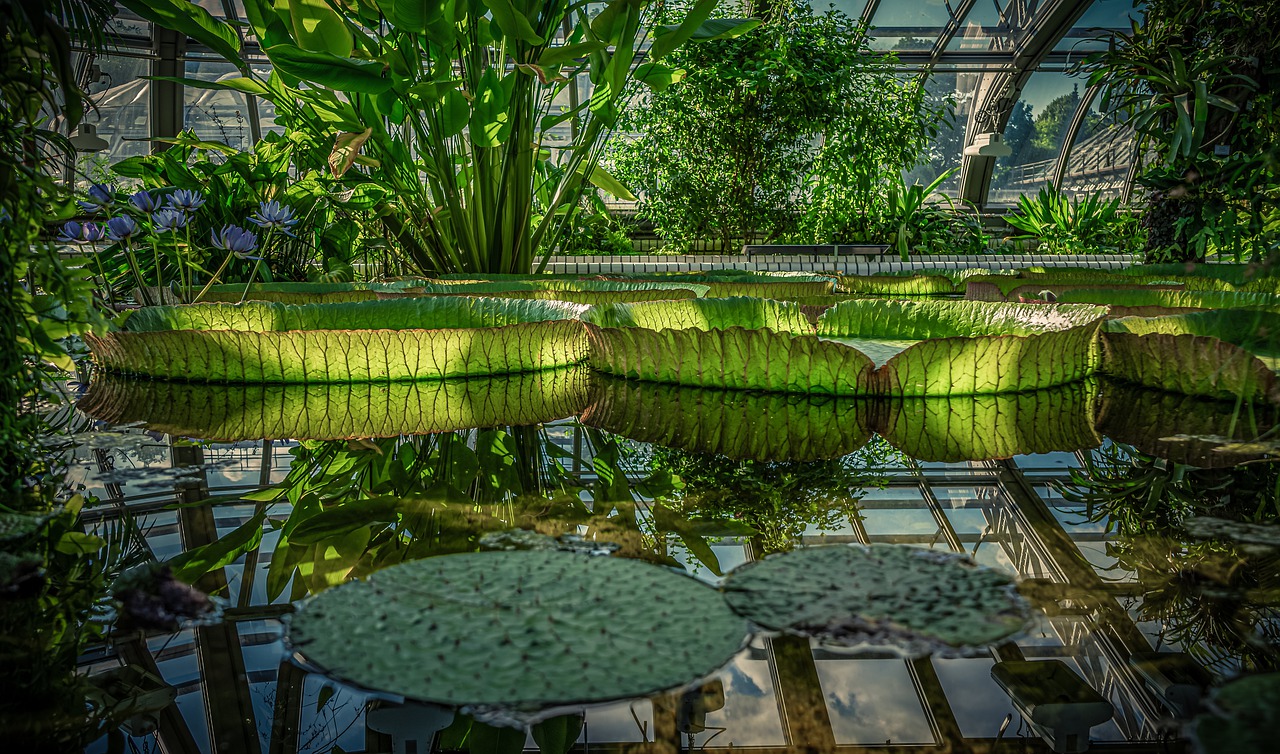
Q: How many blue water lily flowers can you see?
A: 9